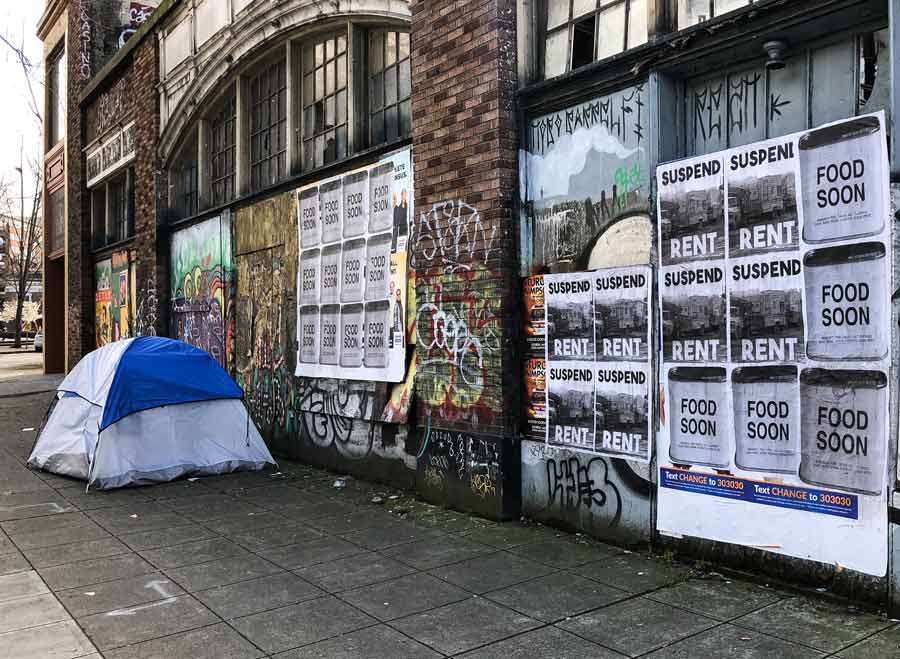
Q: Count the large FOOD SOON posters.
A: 5